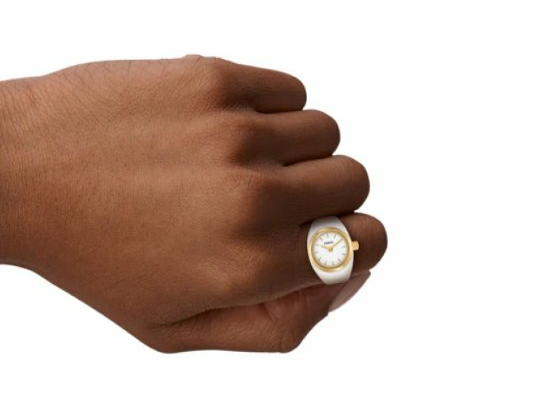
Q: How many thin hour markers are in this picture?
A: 11